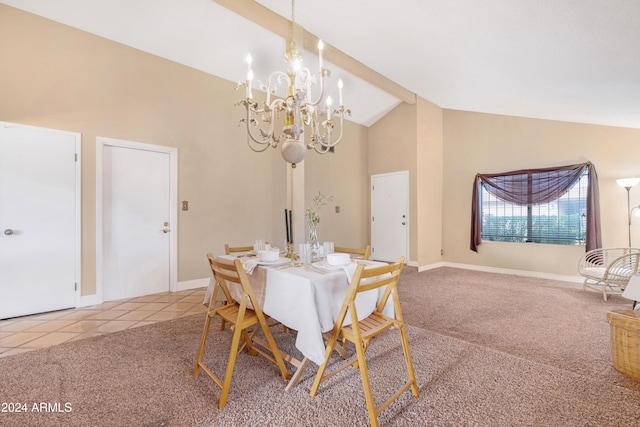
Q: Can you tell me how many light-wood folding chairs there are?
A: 4